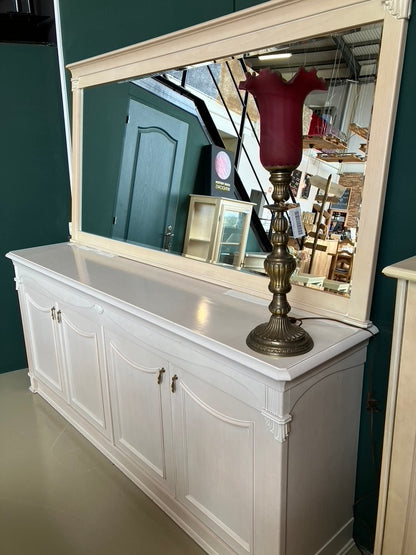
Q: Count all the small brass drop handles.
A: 4